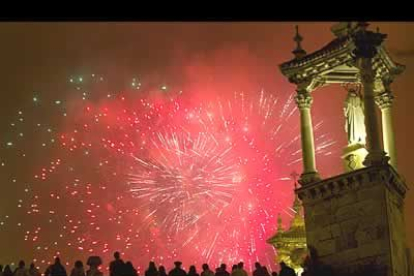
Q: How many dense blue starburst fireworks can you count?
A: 0